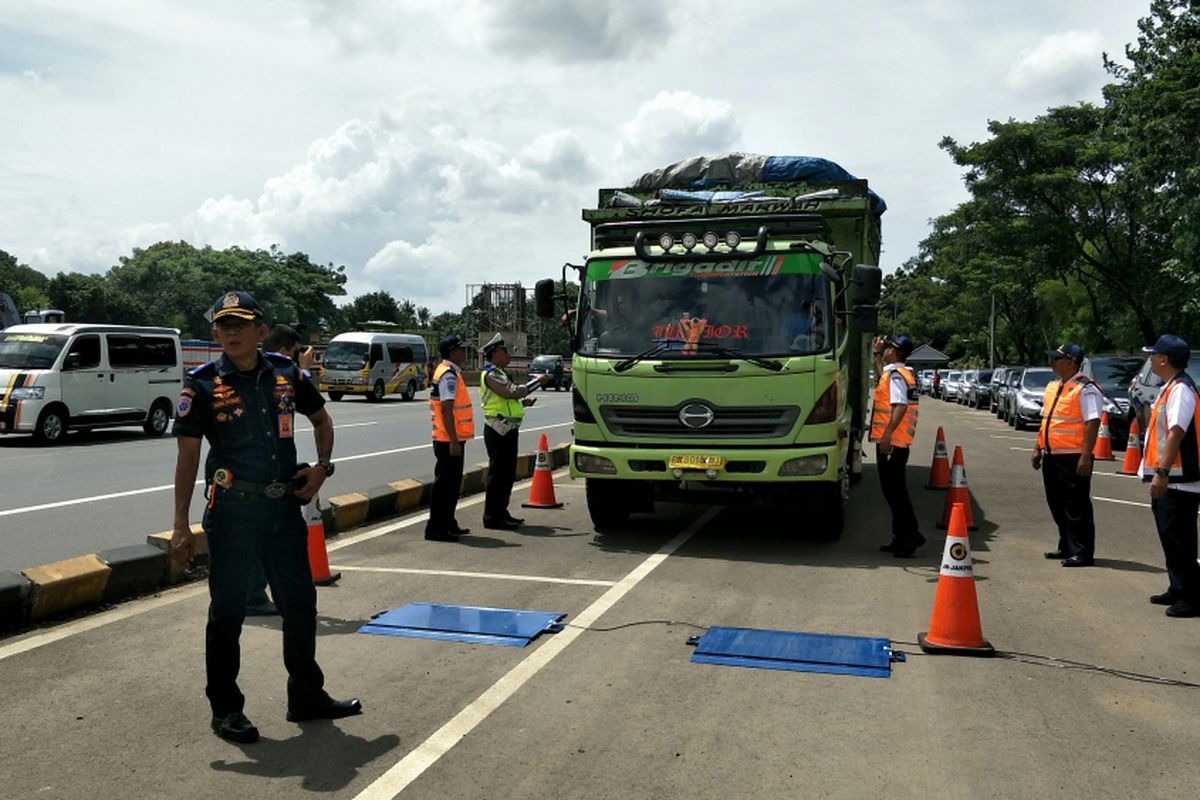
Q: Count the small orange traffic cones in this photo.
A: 7